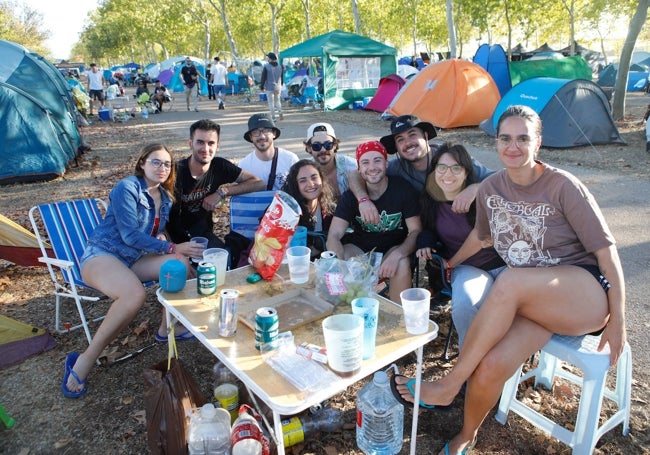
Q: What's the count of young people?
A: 9